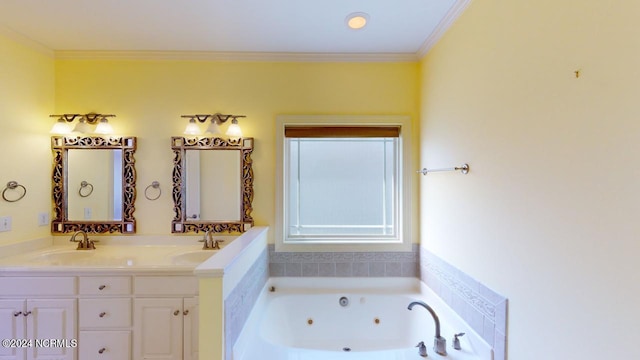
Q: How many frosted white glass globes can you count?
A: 6